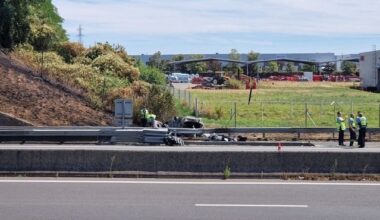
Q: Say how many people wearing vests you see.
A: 5